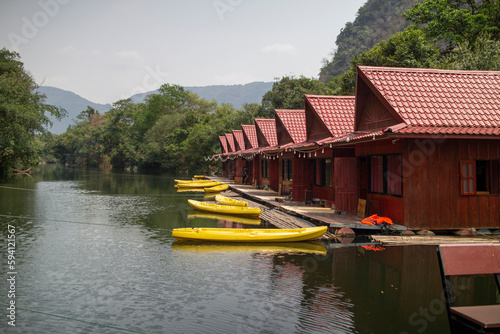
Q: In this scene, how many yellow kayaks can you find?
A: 7